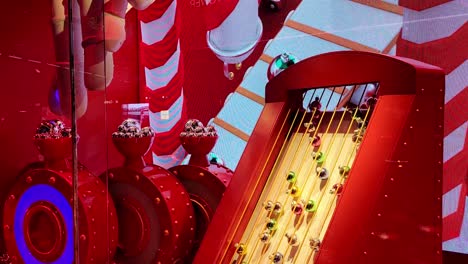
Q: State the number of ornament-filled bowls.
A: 3